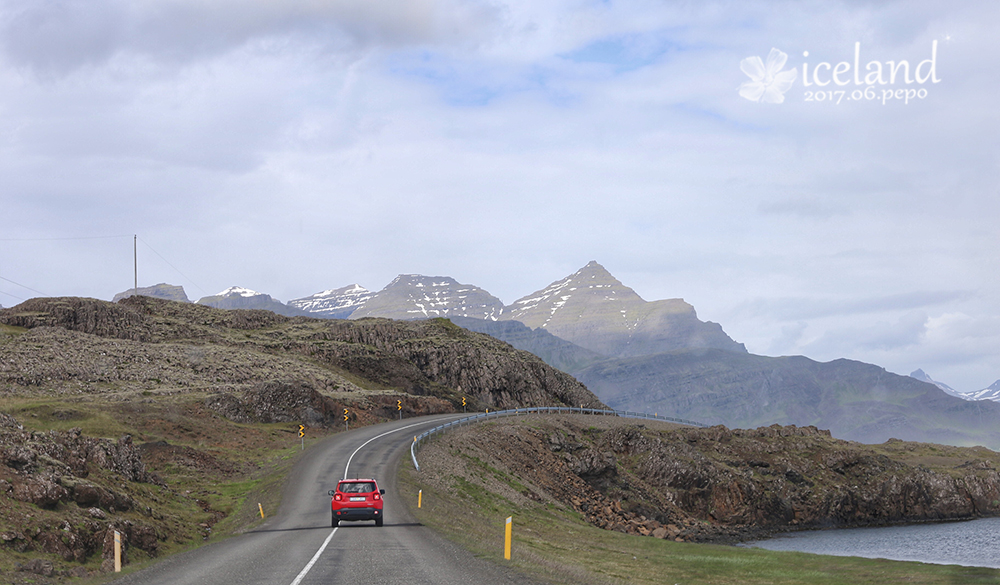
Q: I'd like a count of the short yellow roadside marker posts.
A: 4